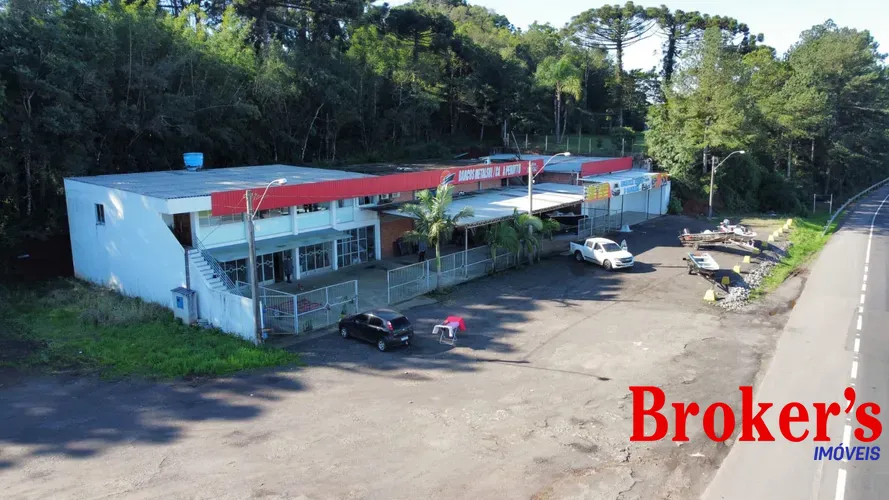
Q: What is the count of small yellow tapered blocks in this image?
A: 11